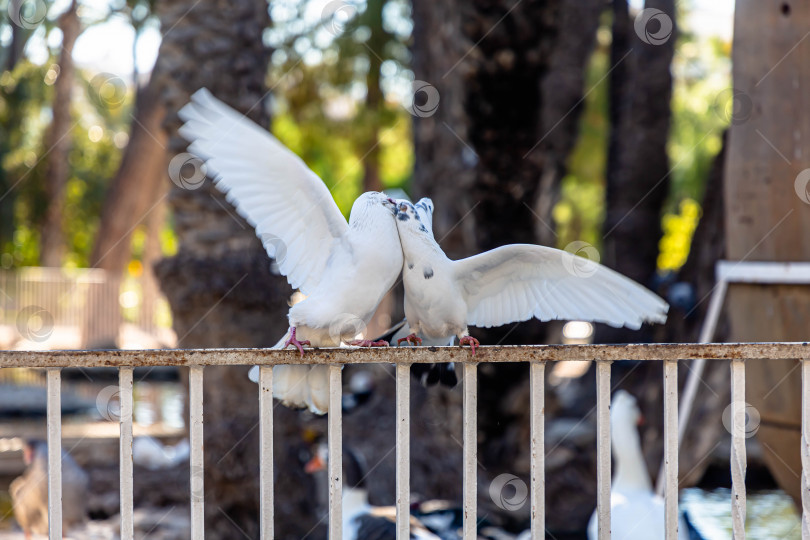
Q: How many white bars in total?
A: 12